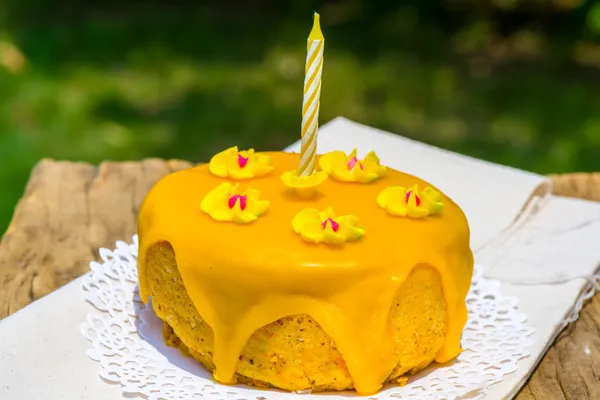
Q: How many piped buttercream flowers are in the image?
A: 5